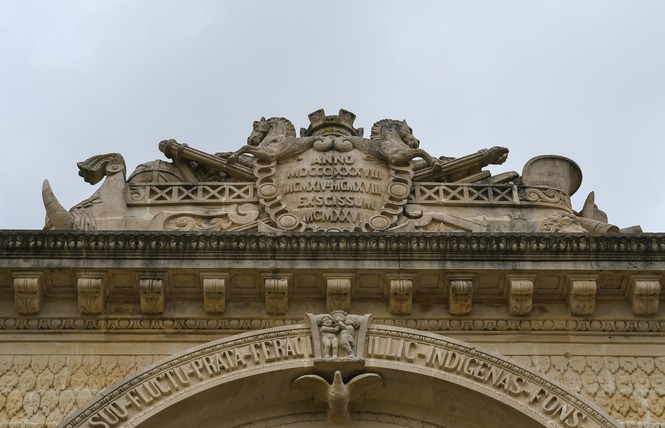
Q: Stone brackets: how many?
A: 11